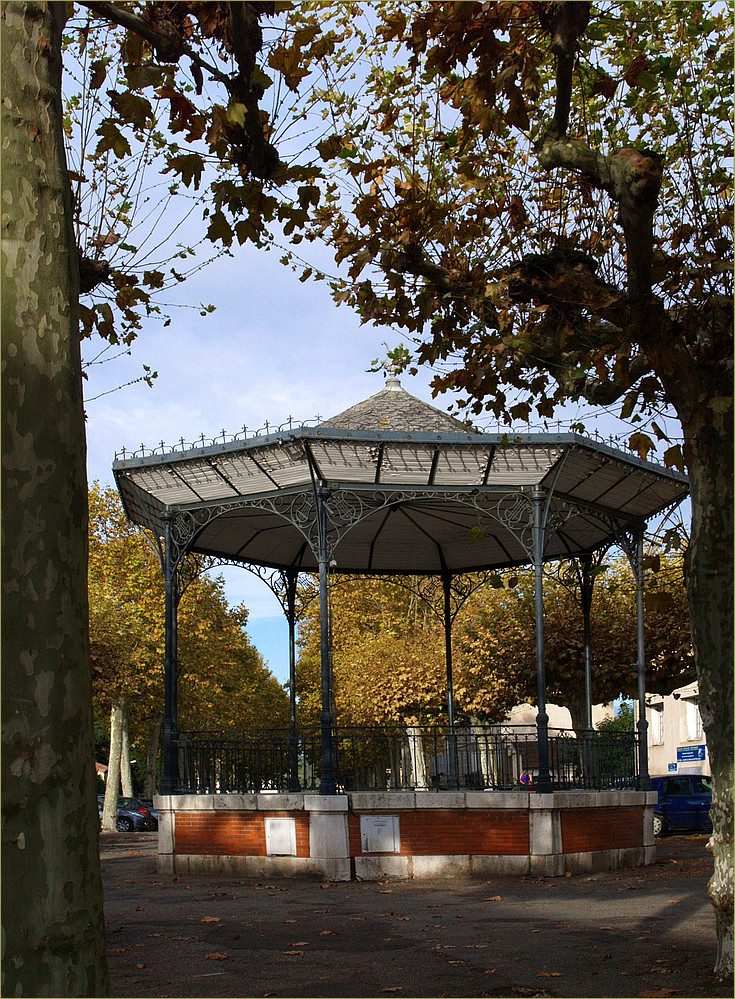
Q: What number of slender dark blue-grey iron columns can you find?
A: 8